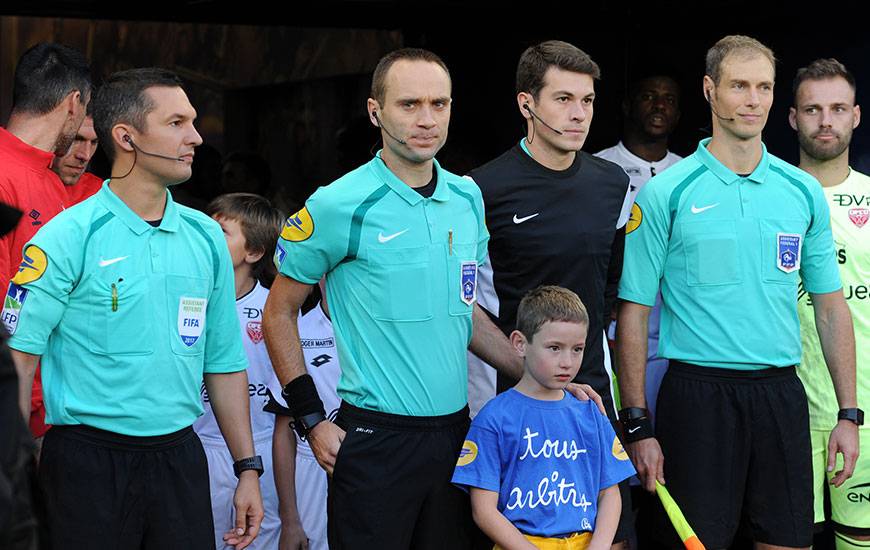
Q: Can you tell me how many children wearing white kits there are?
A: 2